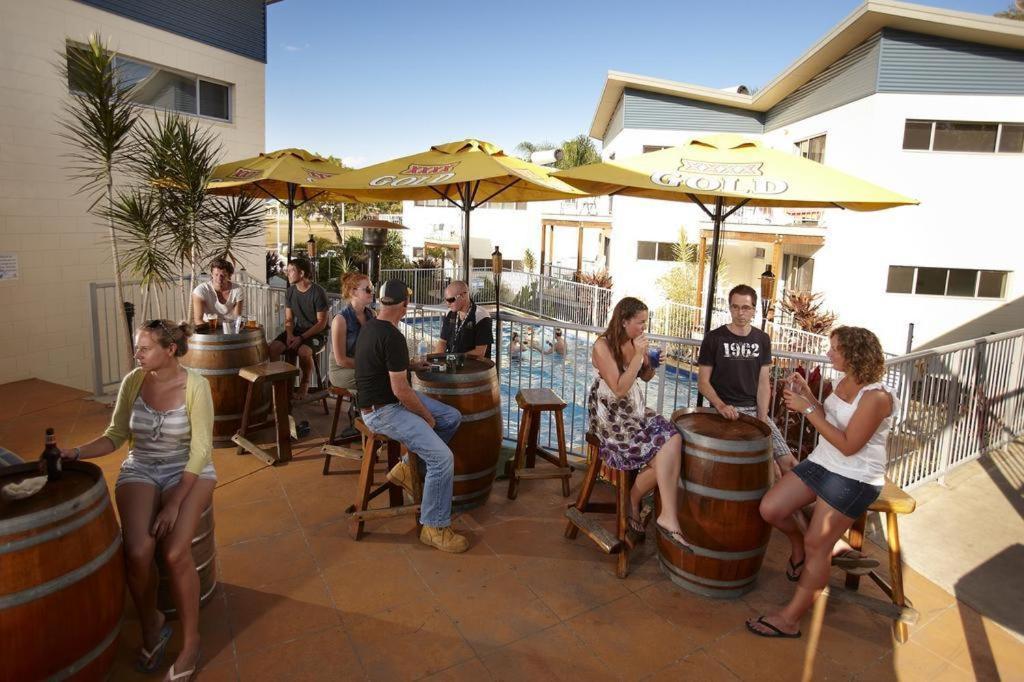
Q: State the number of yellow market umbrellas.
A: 3